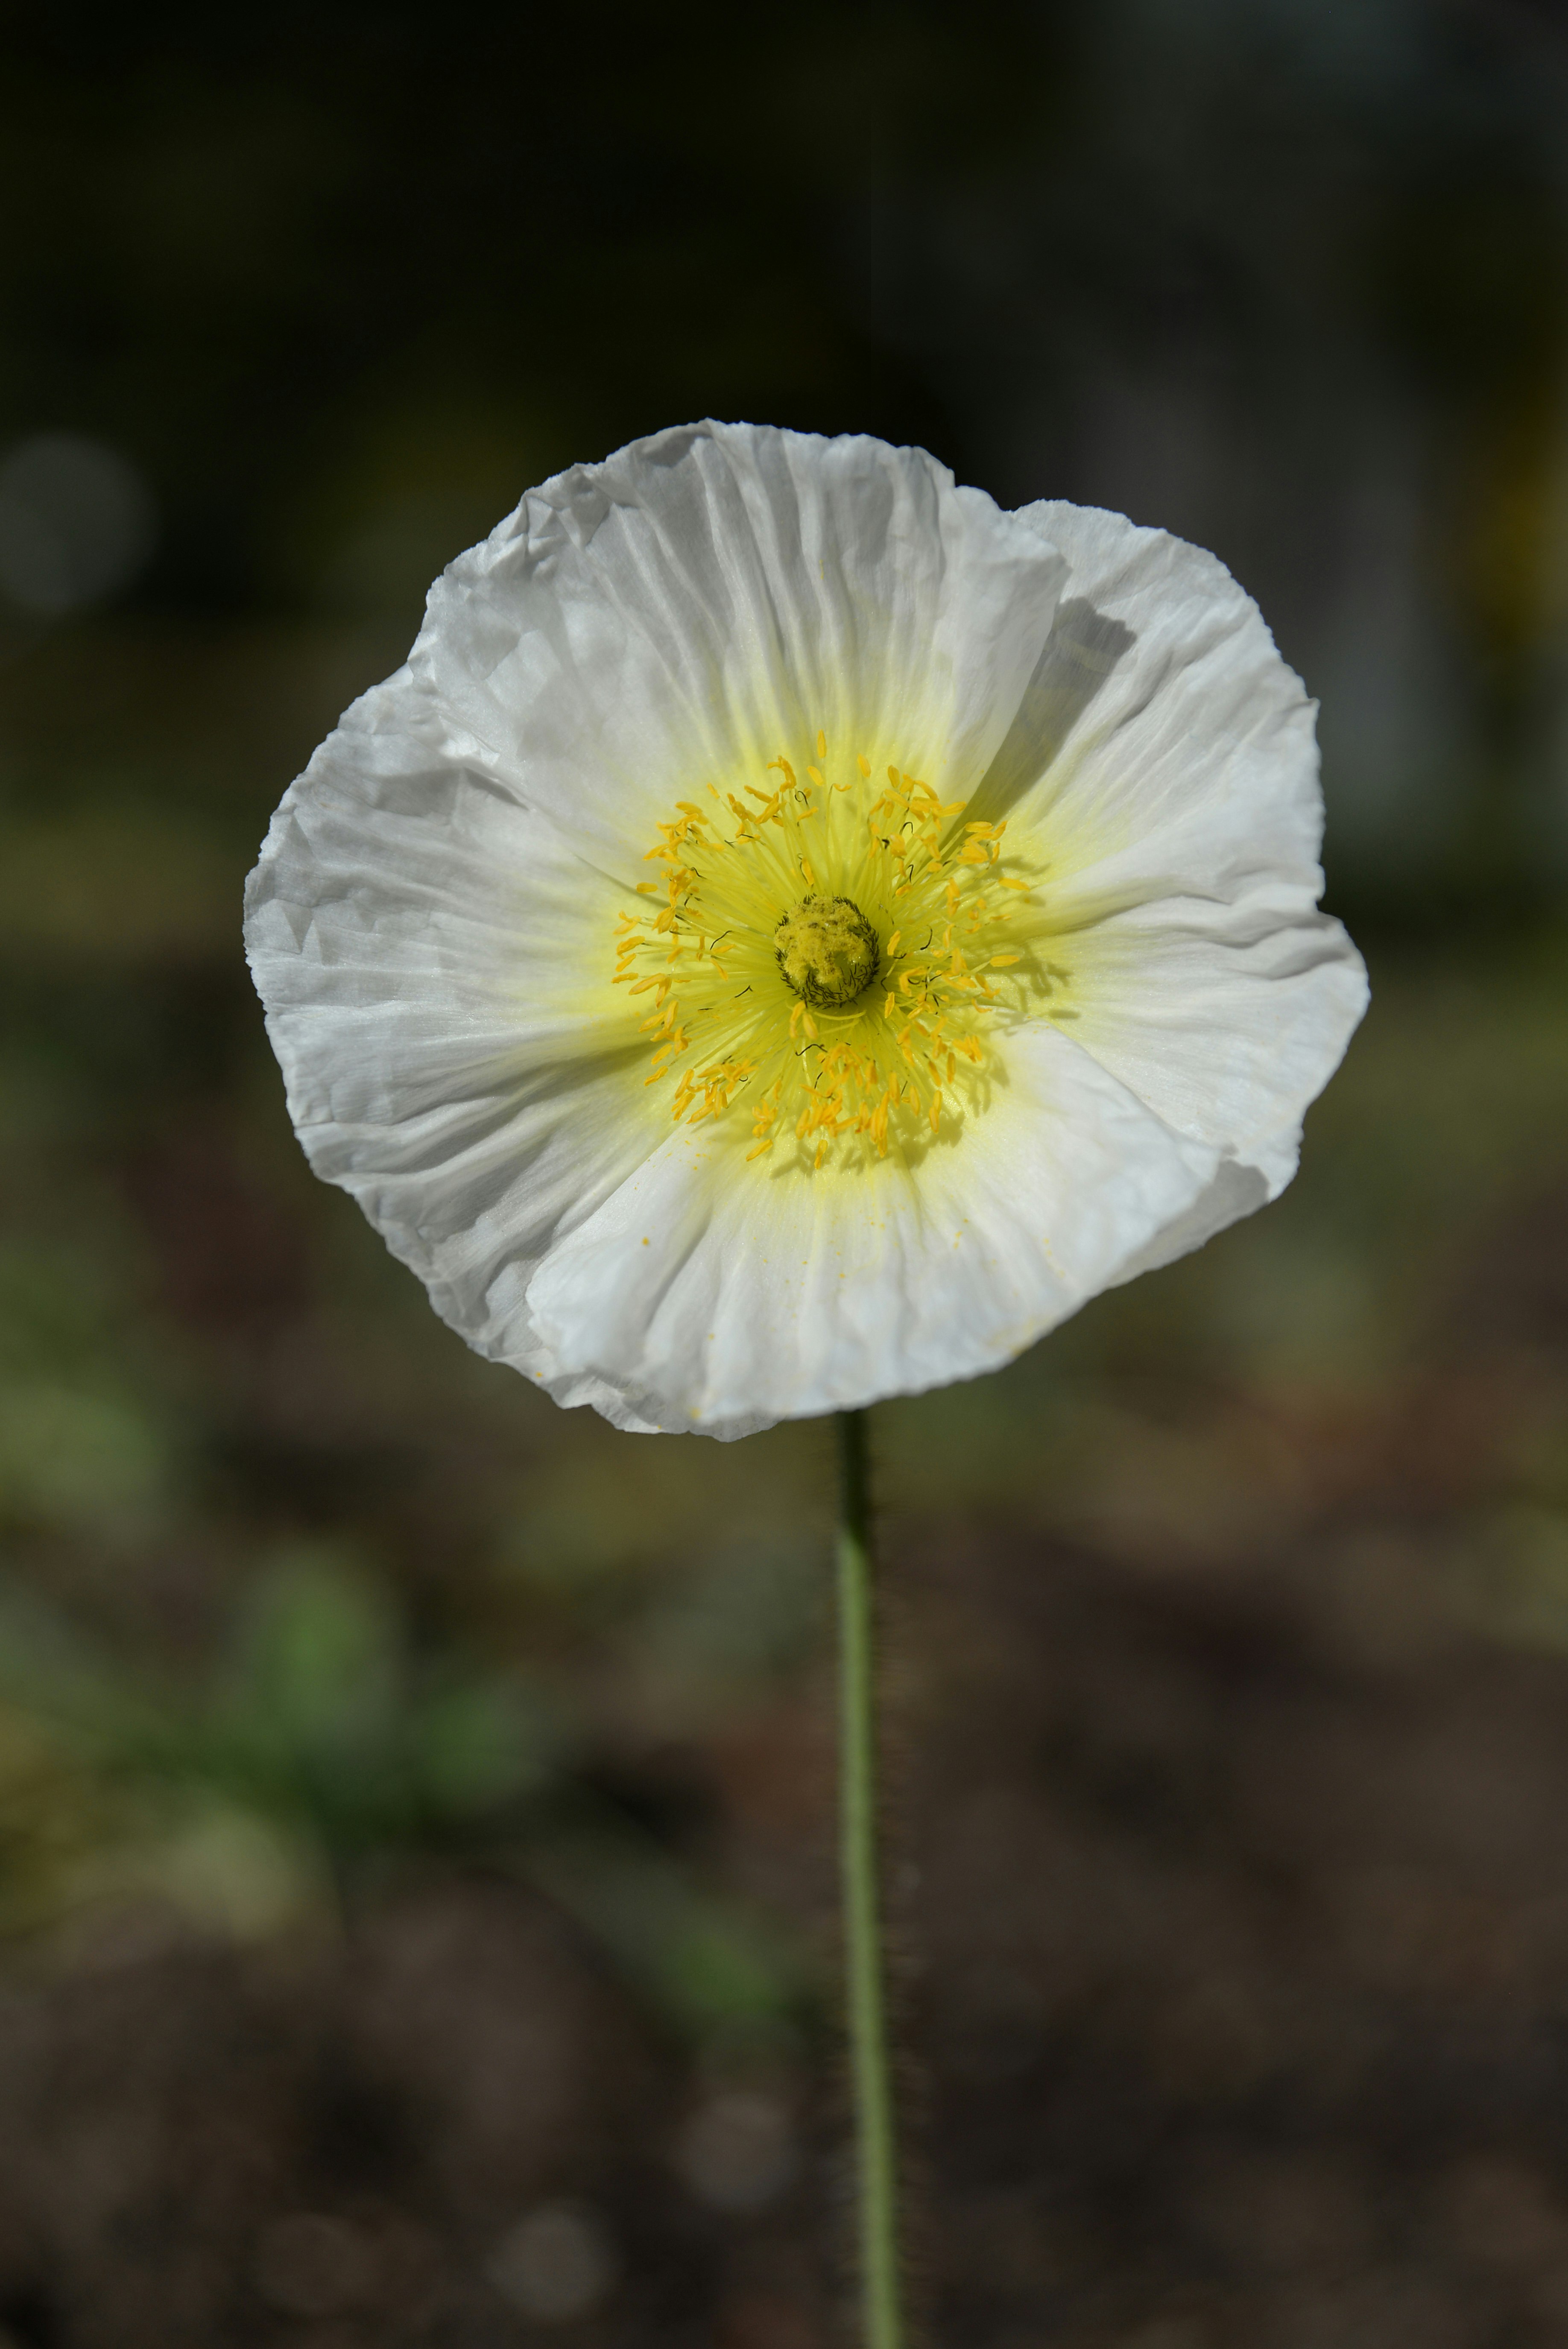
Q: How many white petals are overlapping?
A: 4